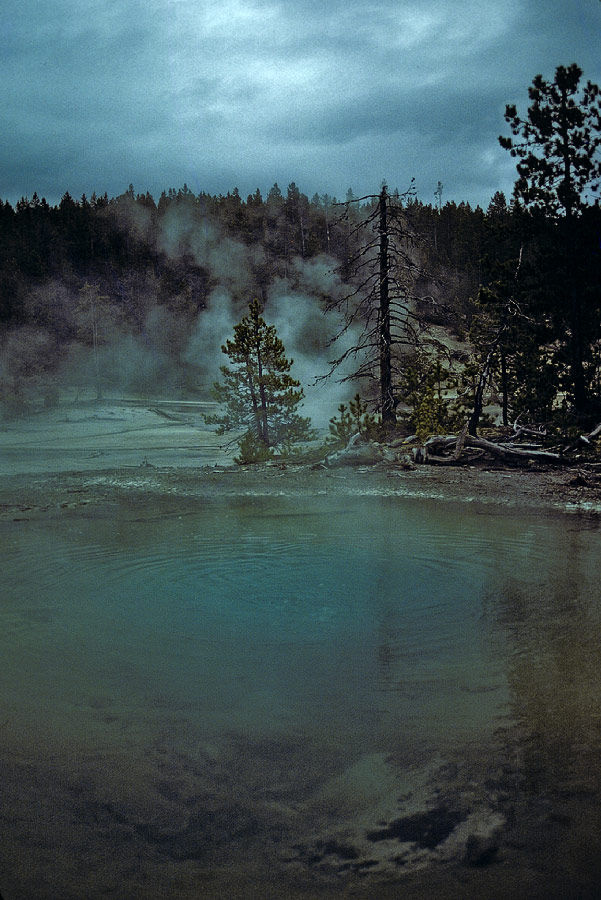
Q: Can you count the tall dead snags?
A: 1